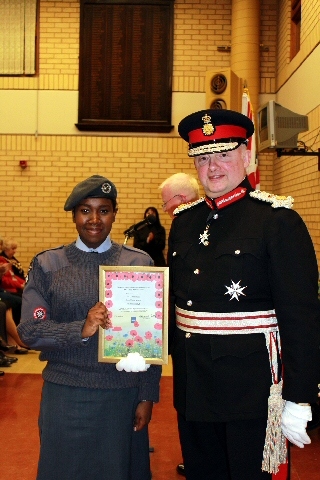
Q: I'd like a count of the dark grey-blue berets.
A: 1